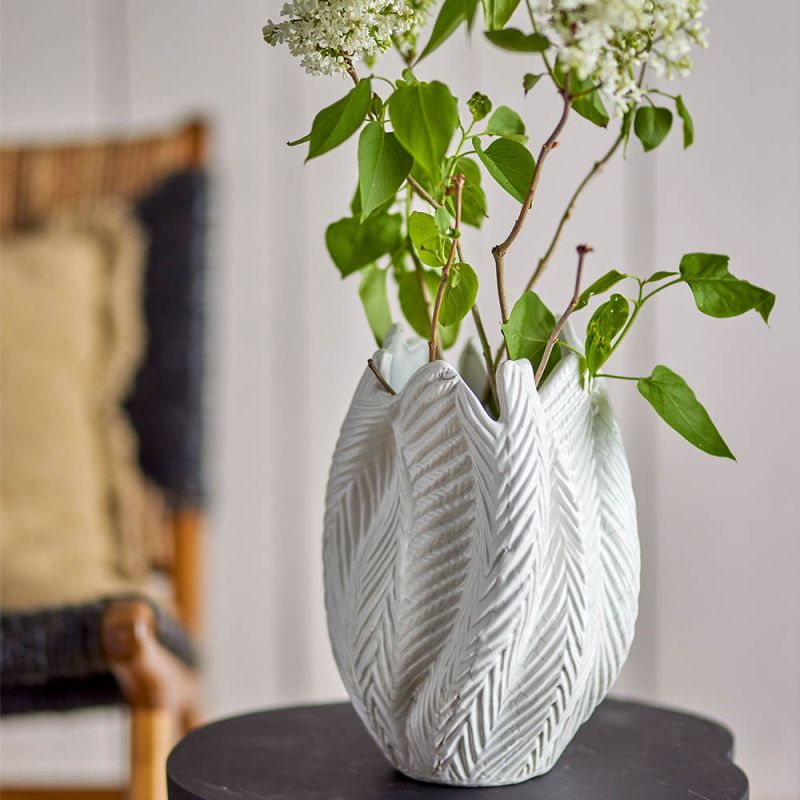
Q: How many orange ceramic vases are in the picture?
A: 0